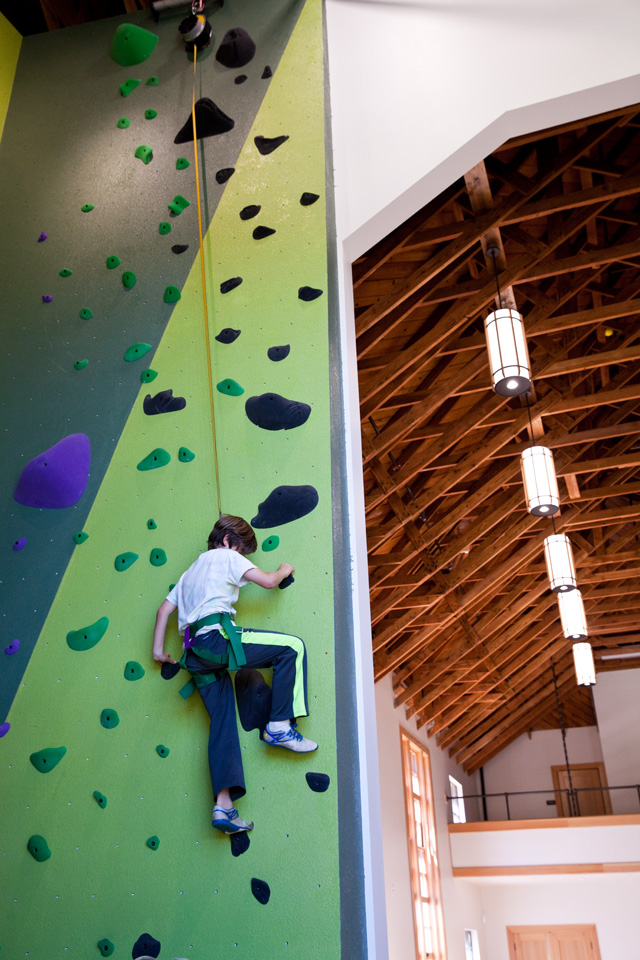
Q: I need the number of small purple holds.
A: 5